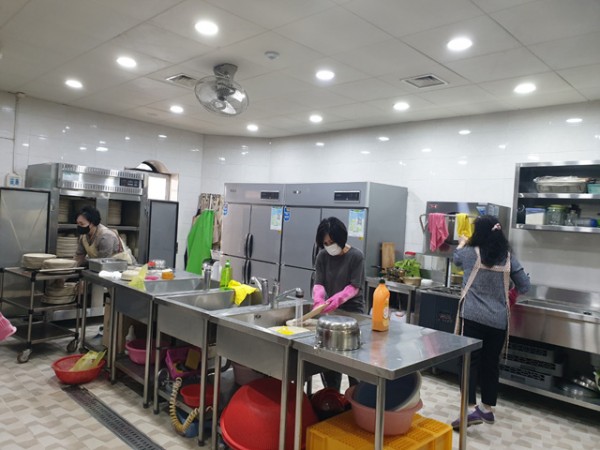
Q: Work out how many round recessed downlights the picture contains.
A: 10